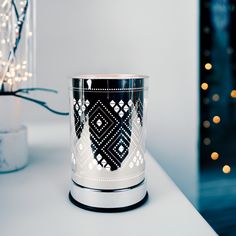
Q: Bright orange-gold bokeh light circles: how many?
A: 6